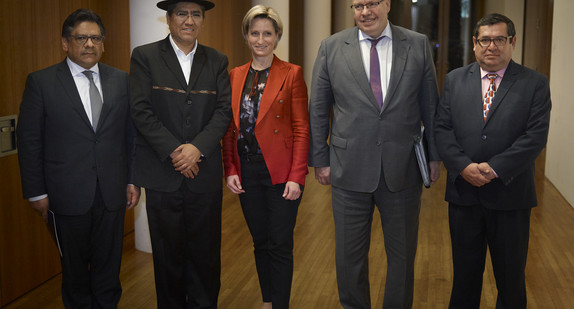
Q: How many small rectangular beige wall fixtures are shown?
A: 1